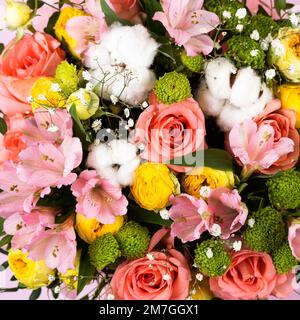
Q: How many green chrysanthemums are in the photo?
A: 12